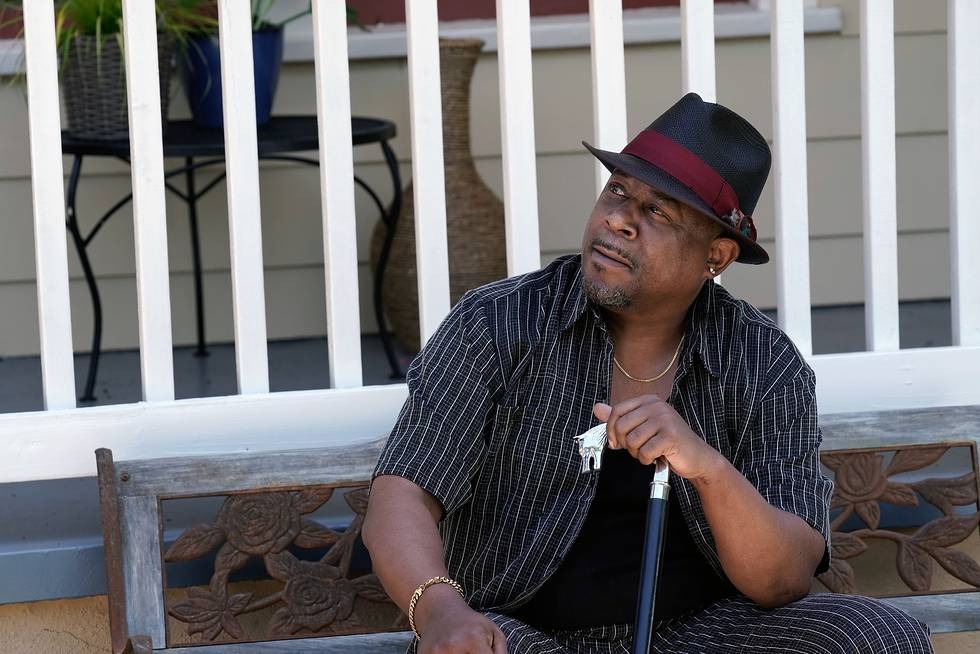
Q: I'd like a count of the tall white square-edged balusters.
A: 11